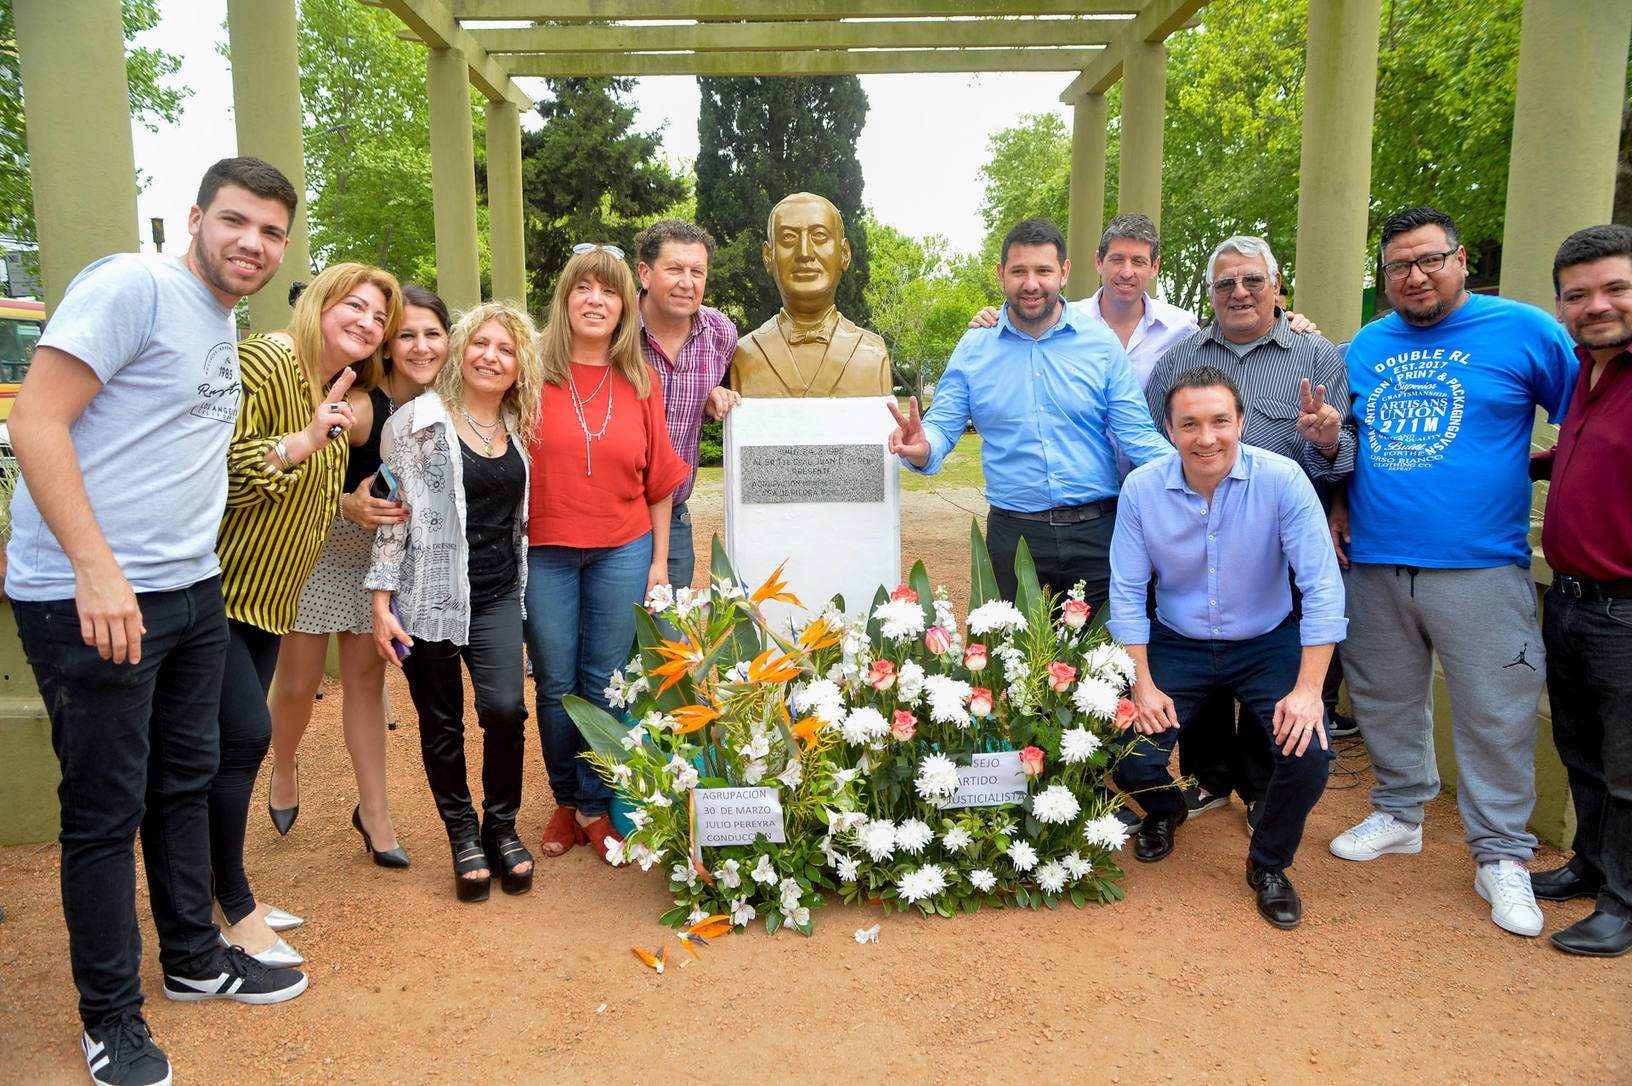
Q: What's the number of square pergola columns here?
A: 0